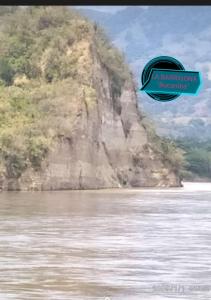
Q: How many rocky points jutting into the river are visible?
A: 1